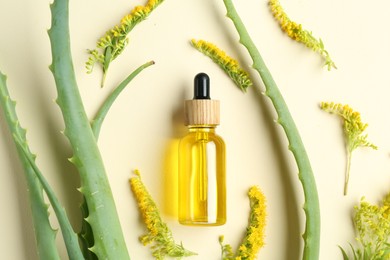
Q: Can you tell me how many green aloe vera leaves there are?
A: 5